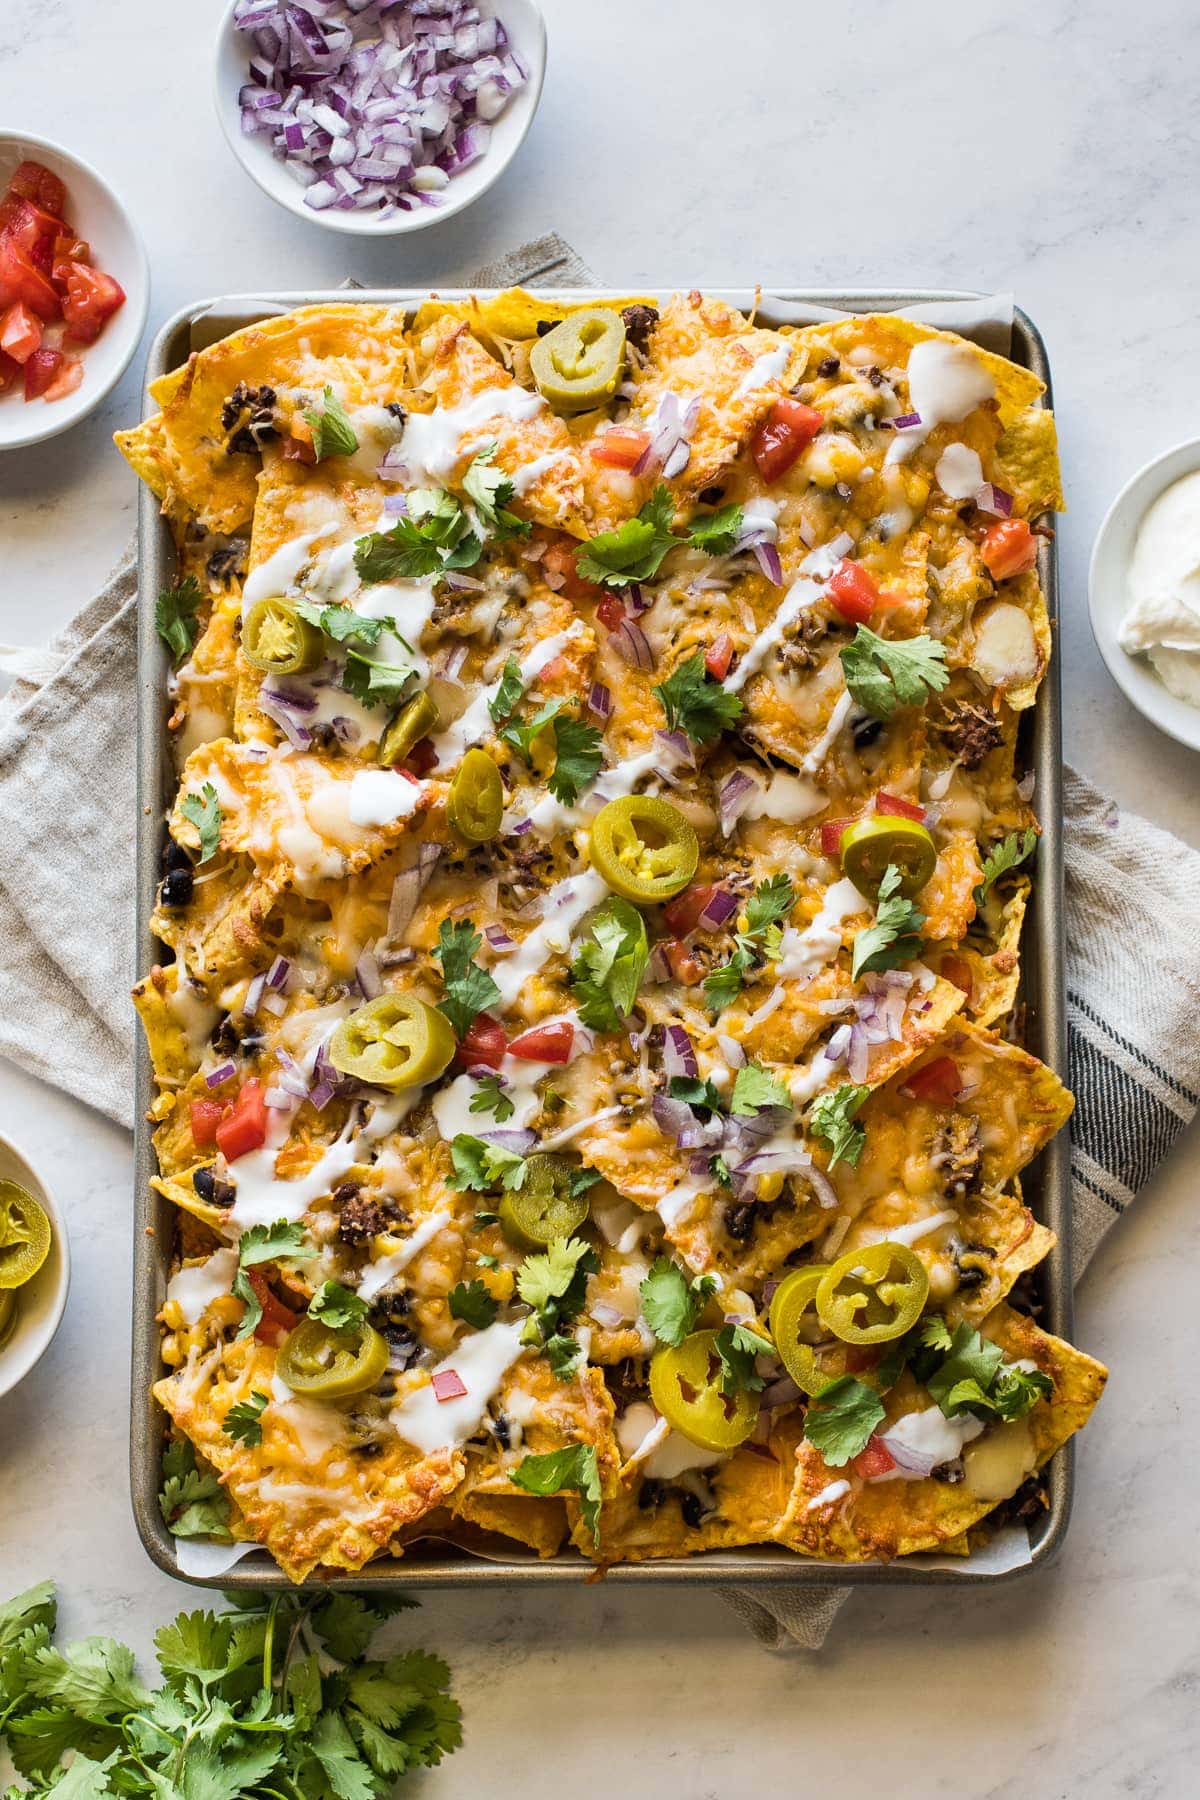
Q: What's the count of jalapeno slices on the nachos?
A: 12